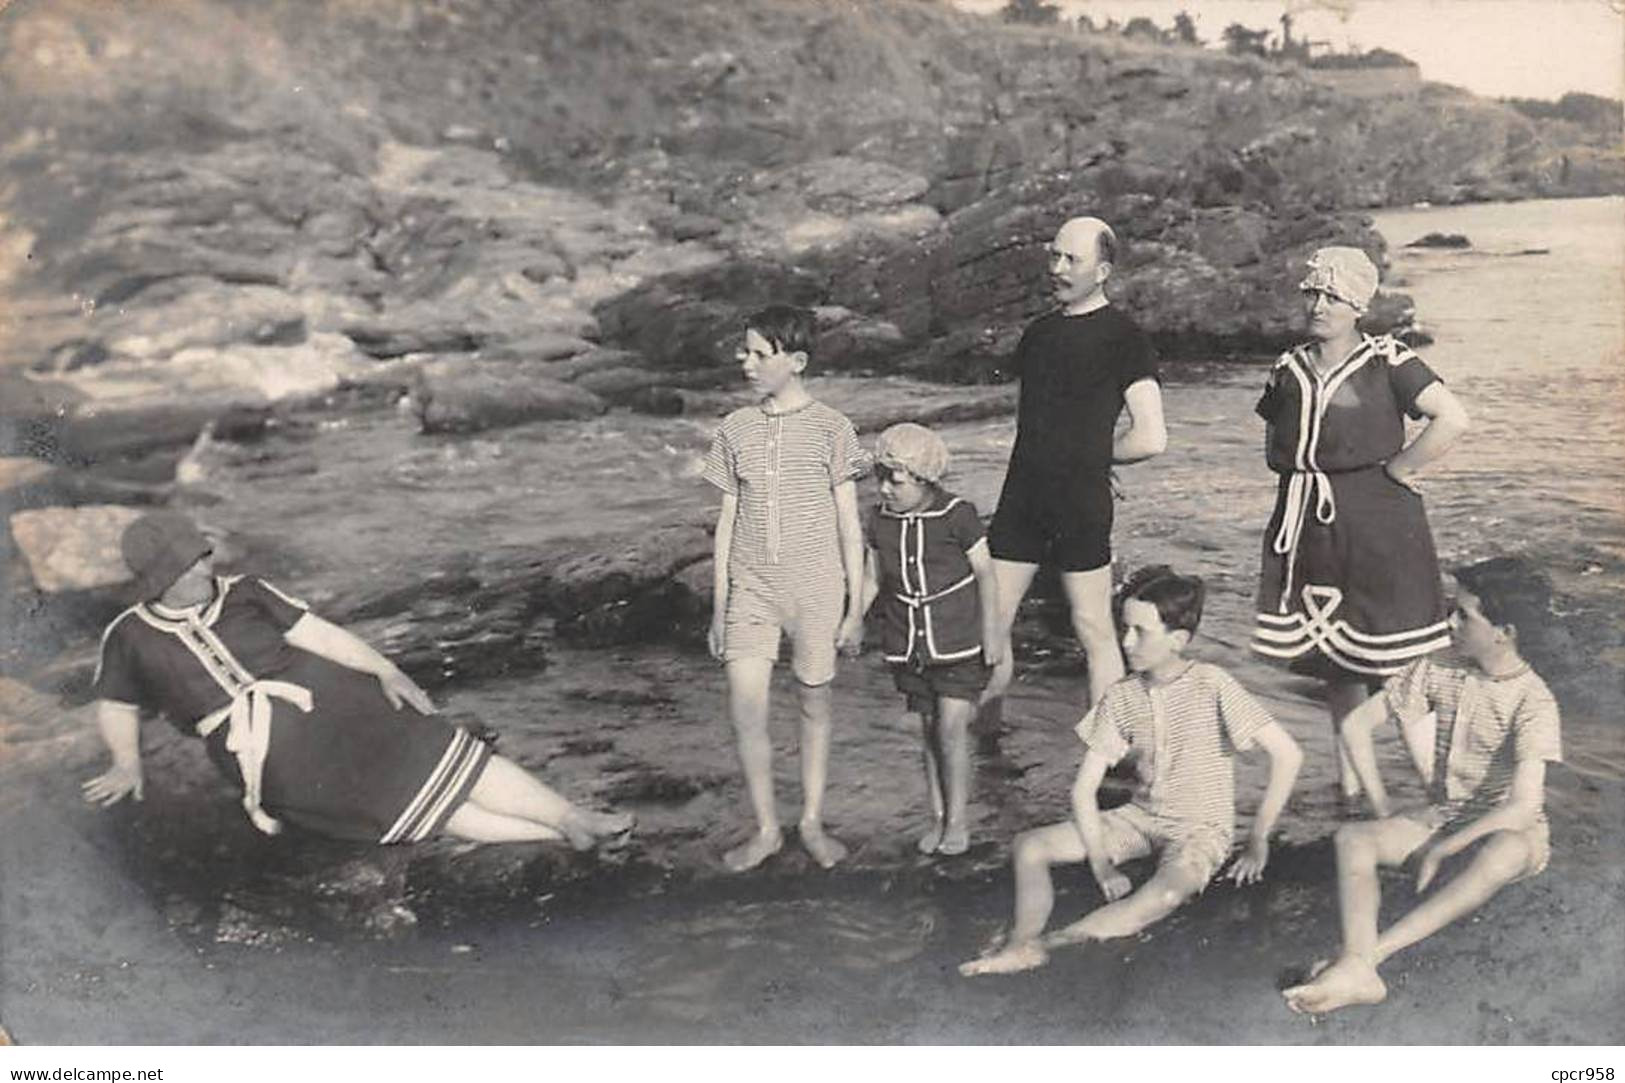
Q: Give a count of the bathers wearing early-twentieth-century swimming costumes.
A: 7